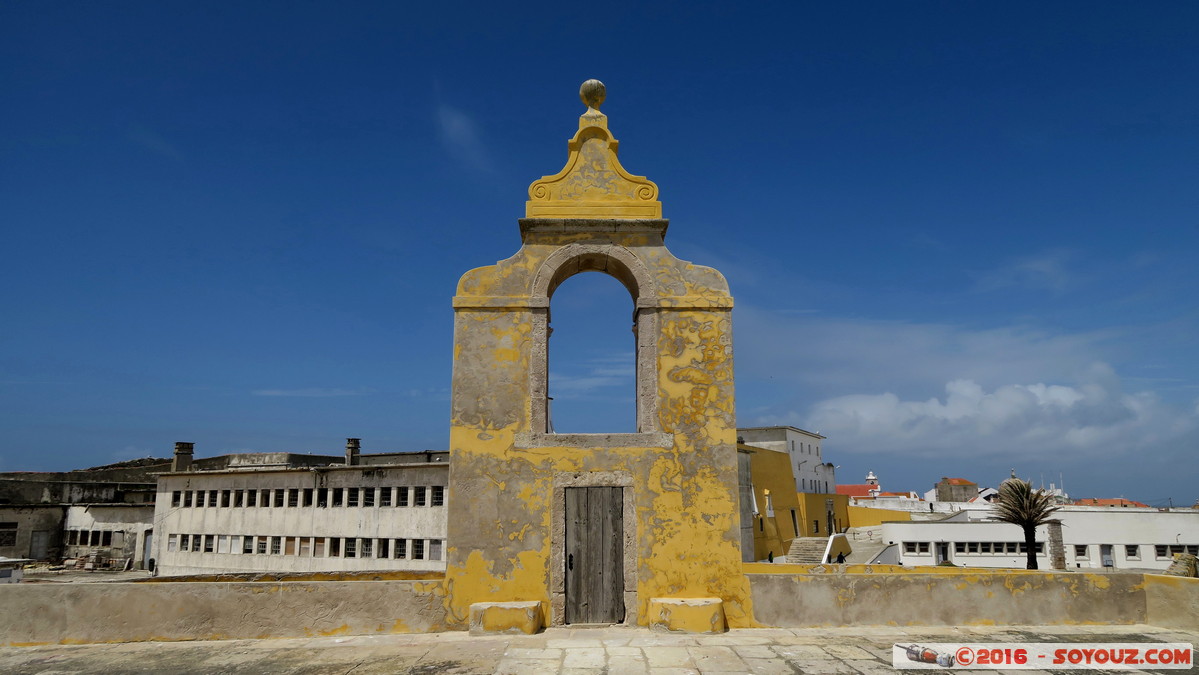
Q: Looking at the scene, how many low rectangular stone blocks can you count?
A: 2